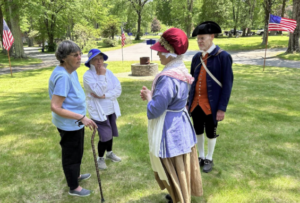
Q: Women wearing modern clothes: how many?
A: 2